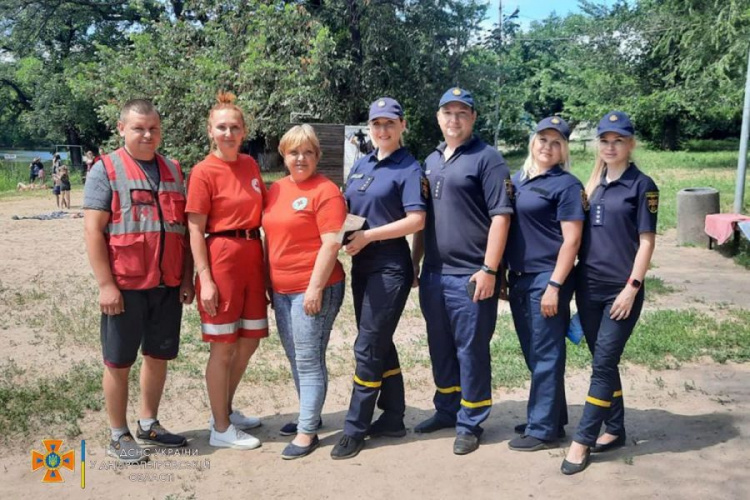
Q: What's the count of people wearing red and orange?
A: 3